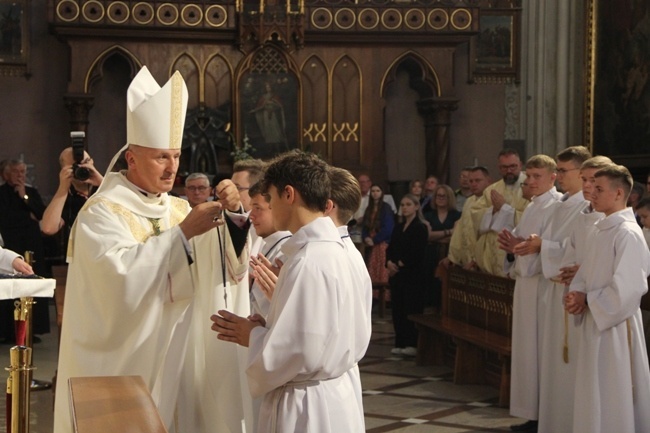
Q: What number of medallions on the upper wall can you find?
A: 14